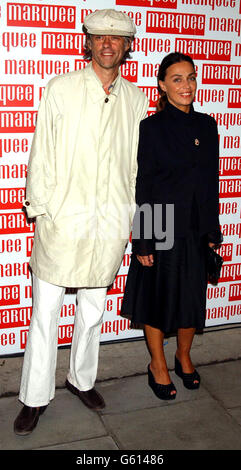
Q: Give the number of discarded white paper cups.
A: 0